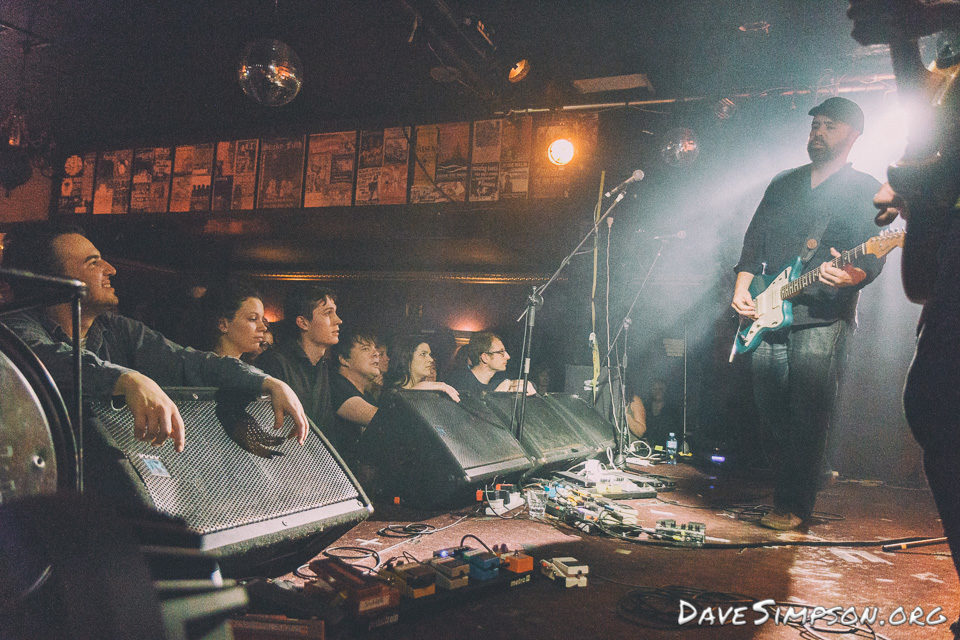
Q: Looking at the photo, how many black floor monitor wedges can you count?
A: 4